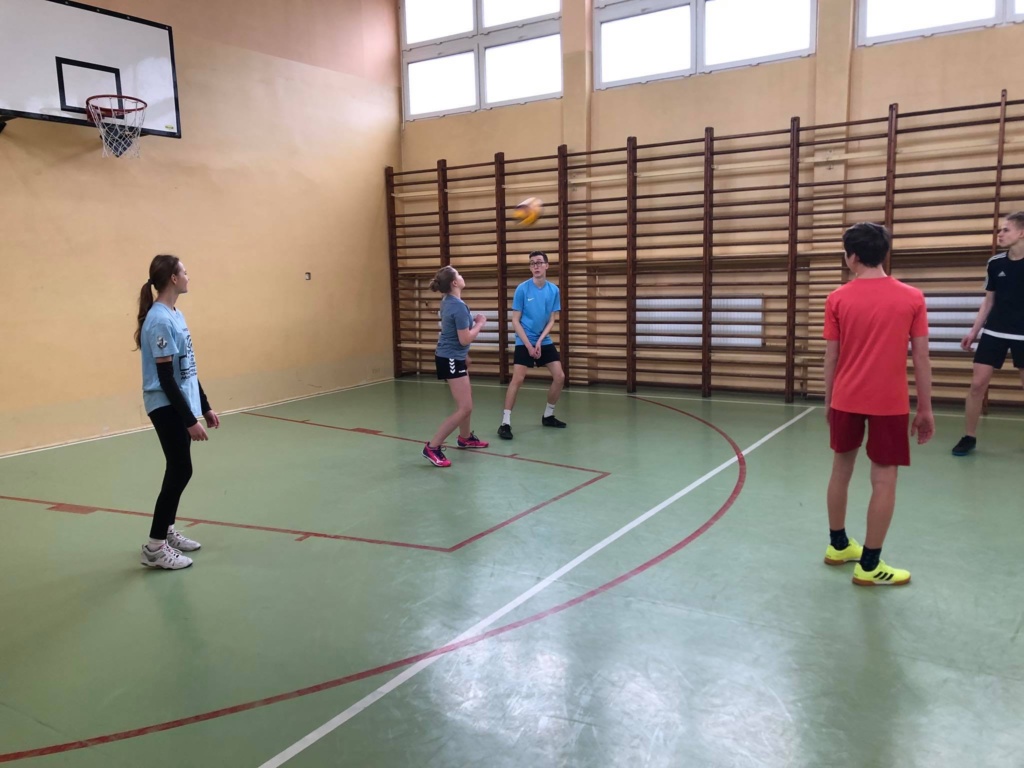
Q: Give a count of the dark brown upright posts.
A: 9